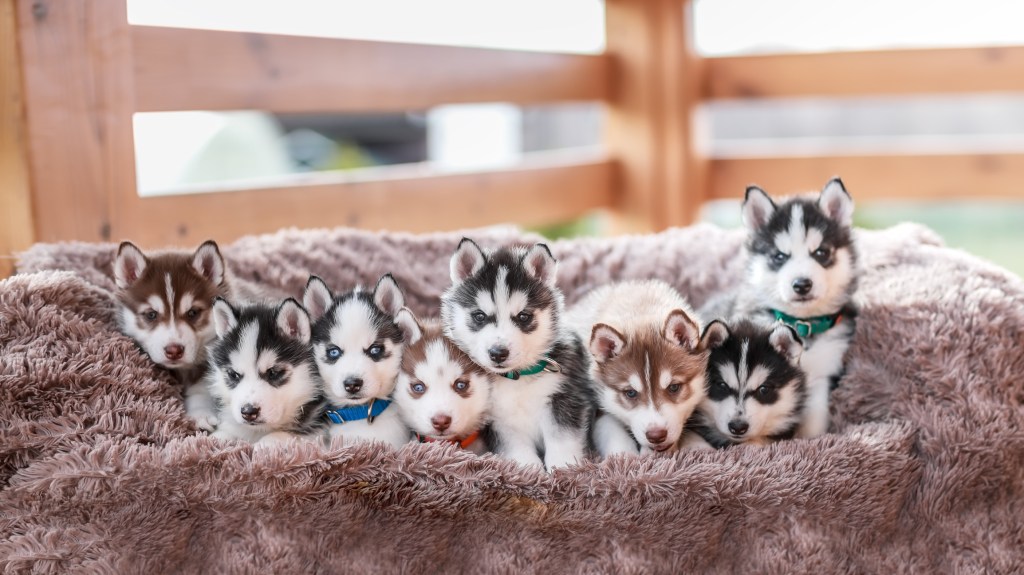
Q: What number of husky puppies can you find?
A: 8